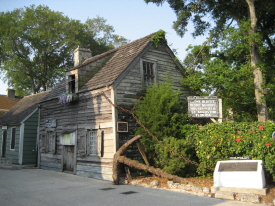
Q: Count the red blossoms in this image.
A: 4